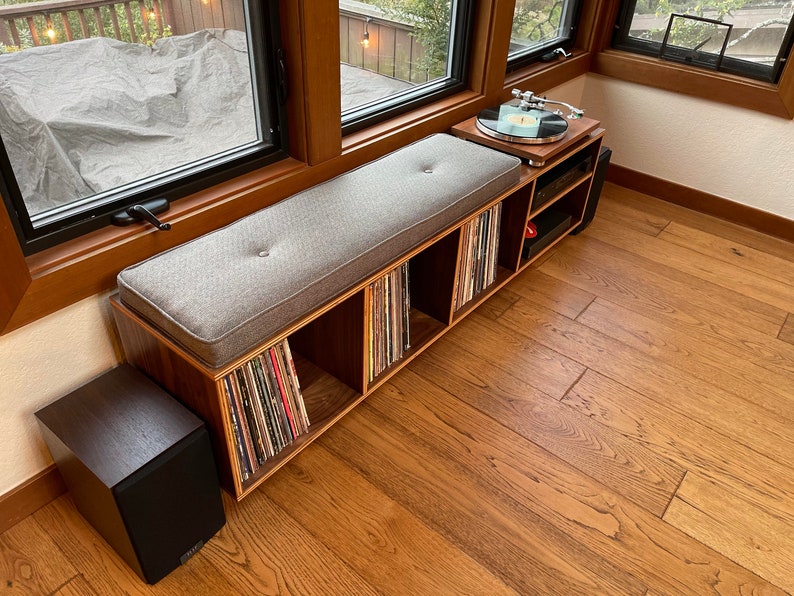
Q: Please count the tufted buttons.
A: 2